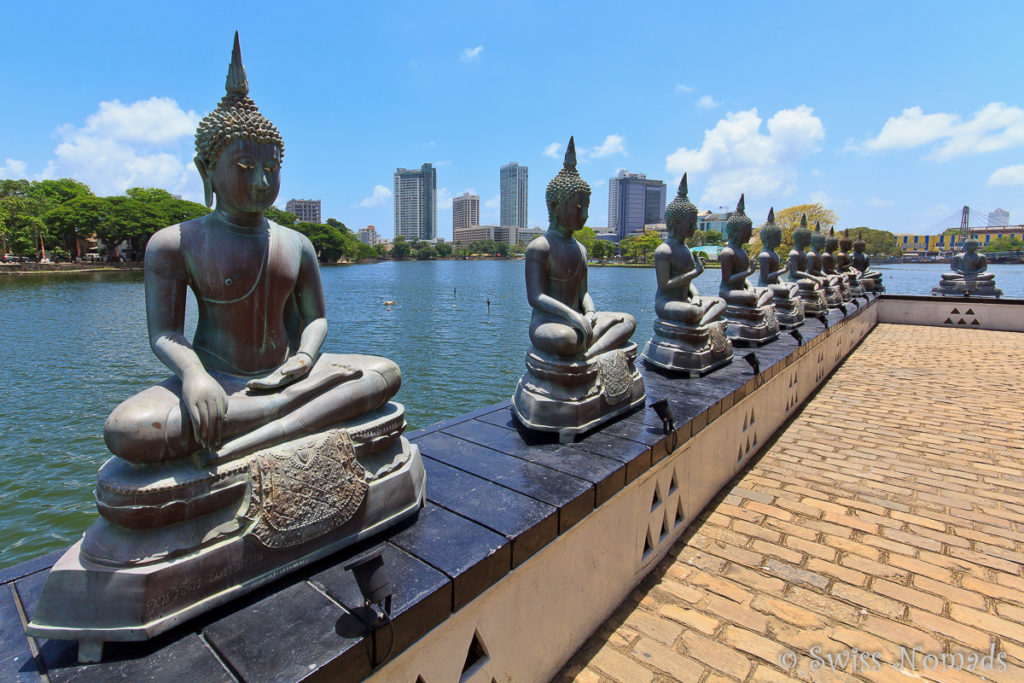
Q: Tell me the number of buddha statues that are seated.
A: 11